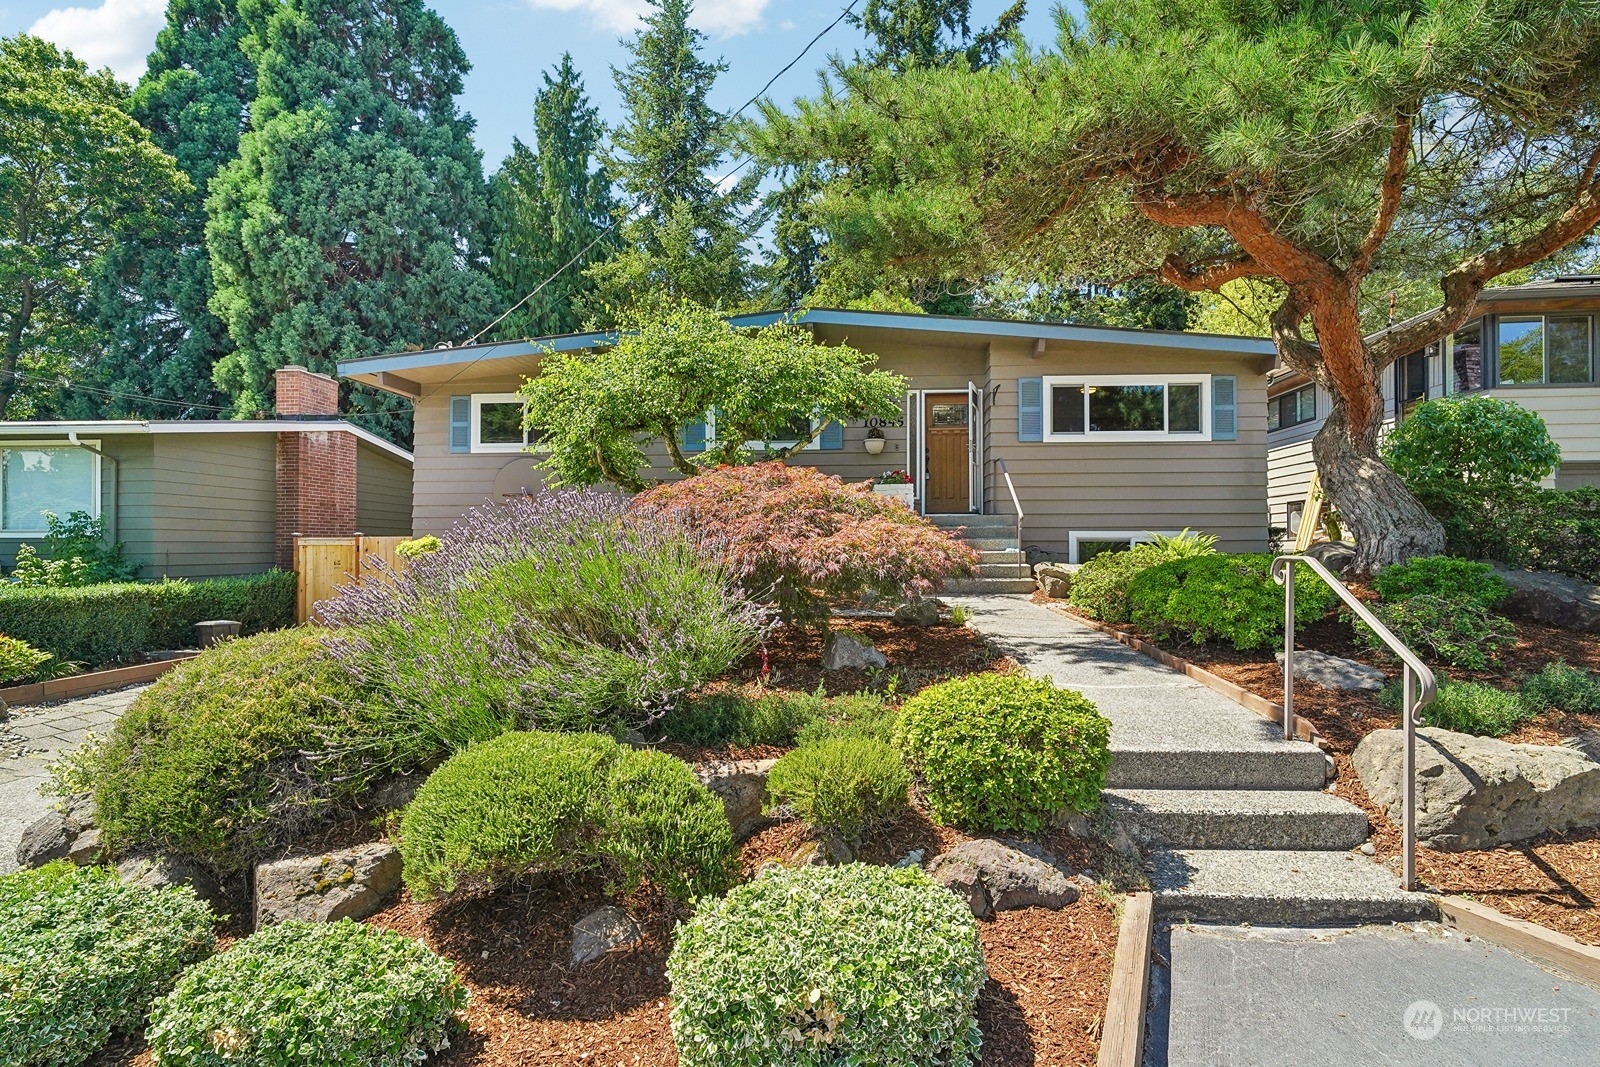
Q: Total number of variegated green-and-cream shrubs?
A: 3